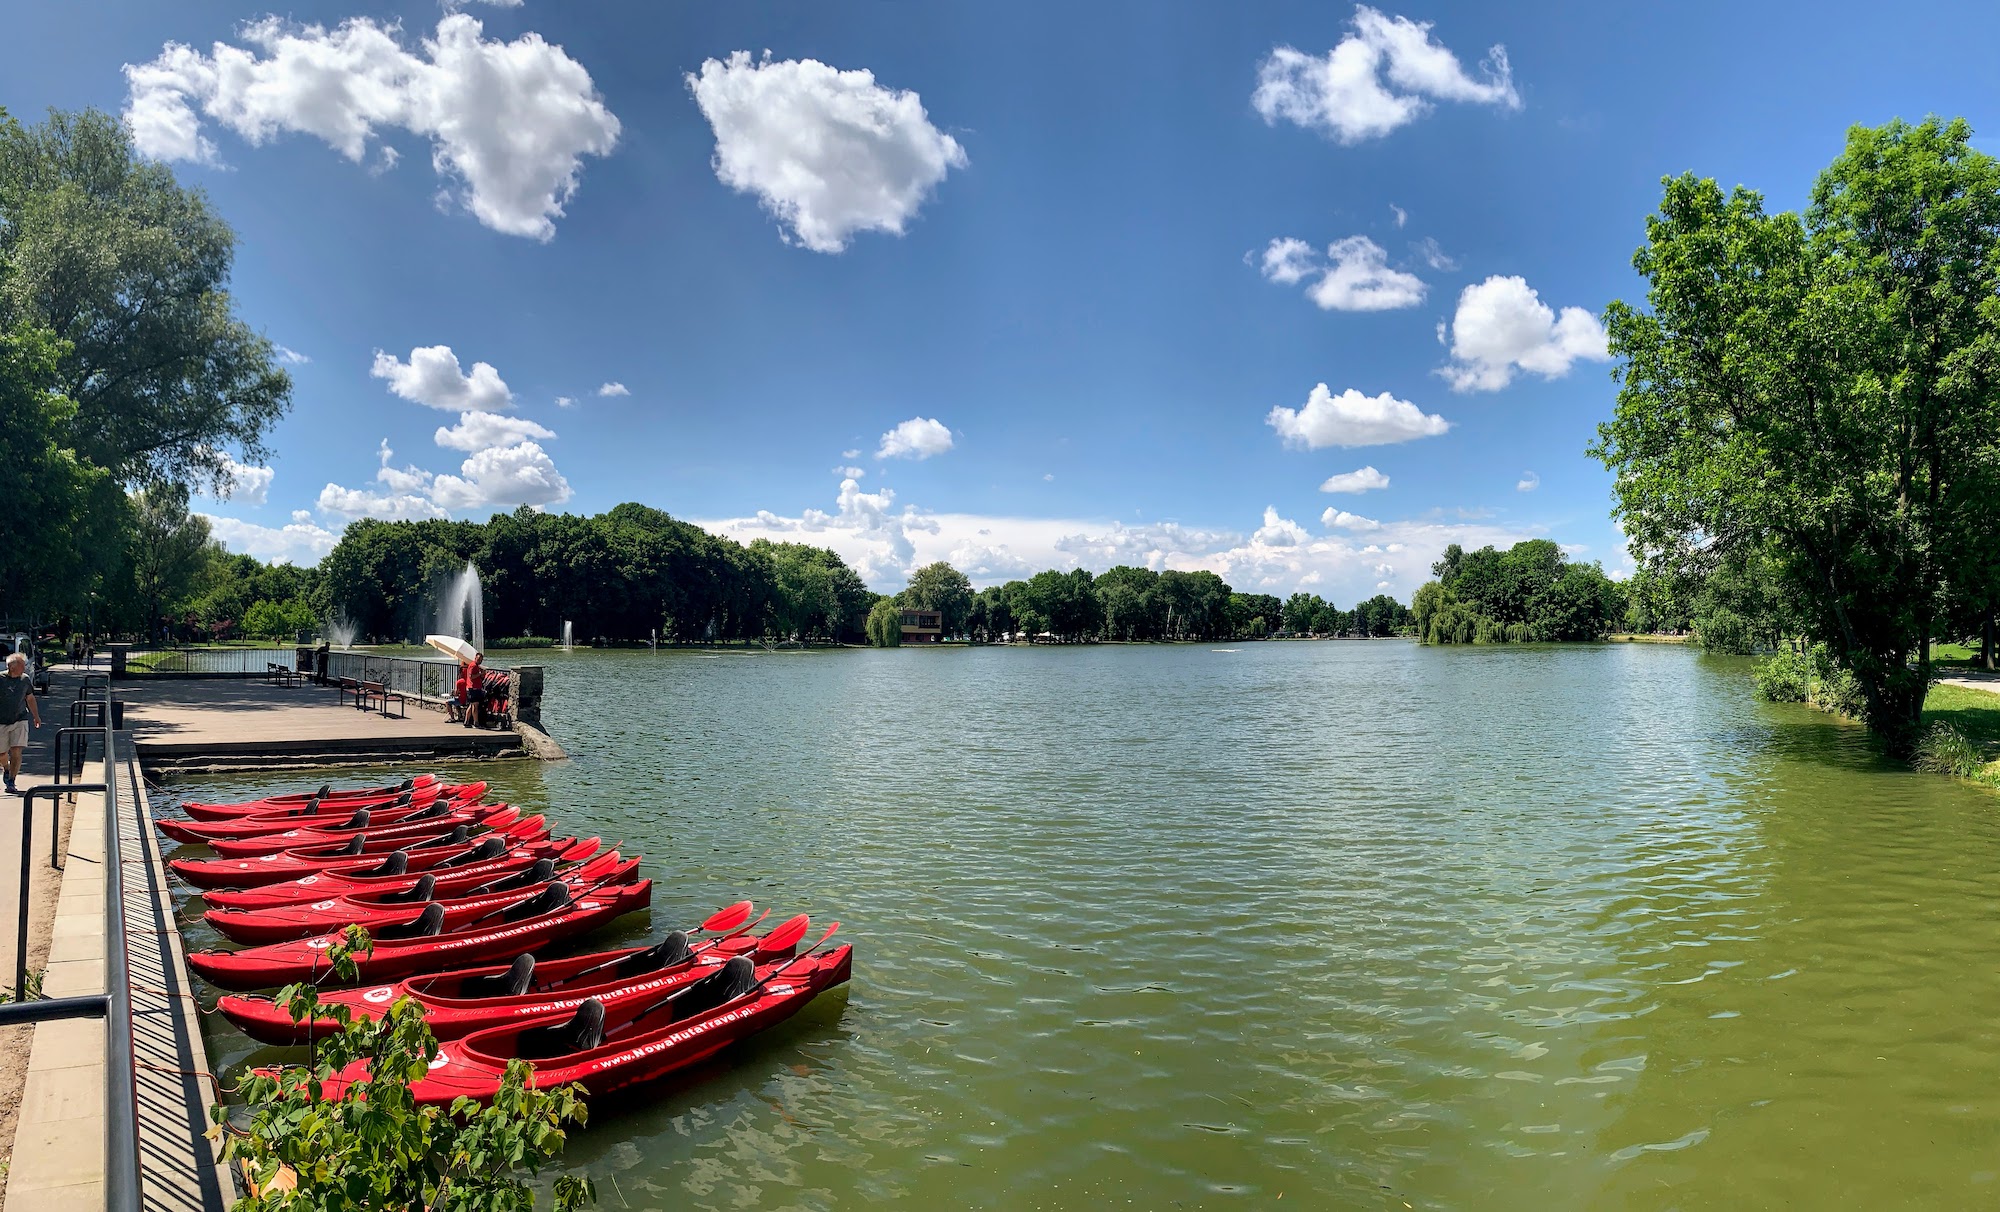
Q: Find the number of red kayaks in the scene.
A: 9